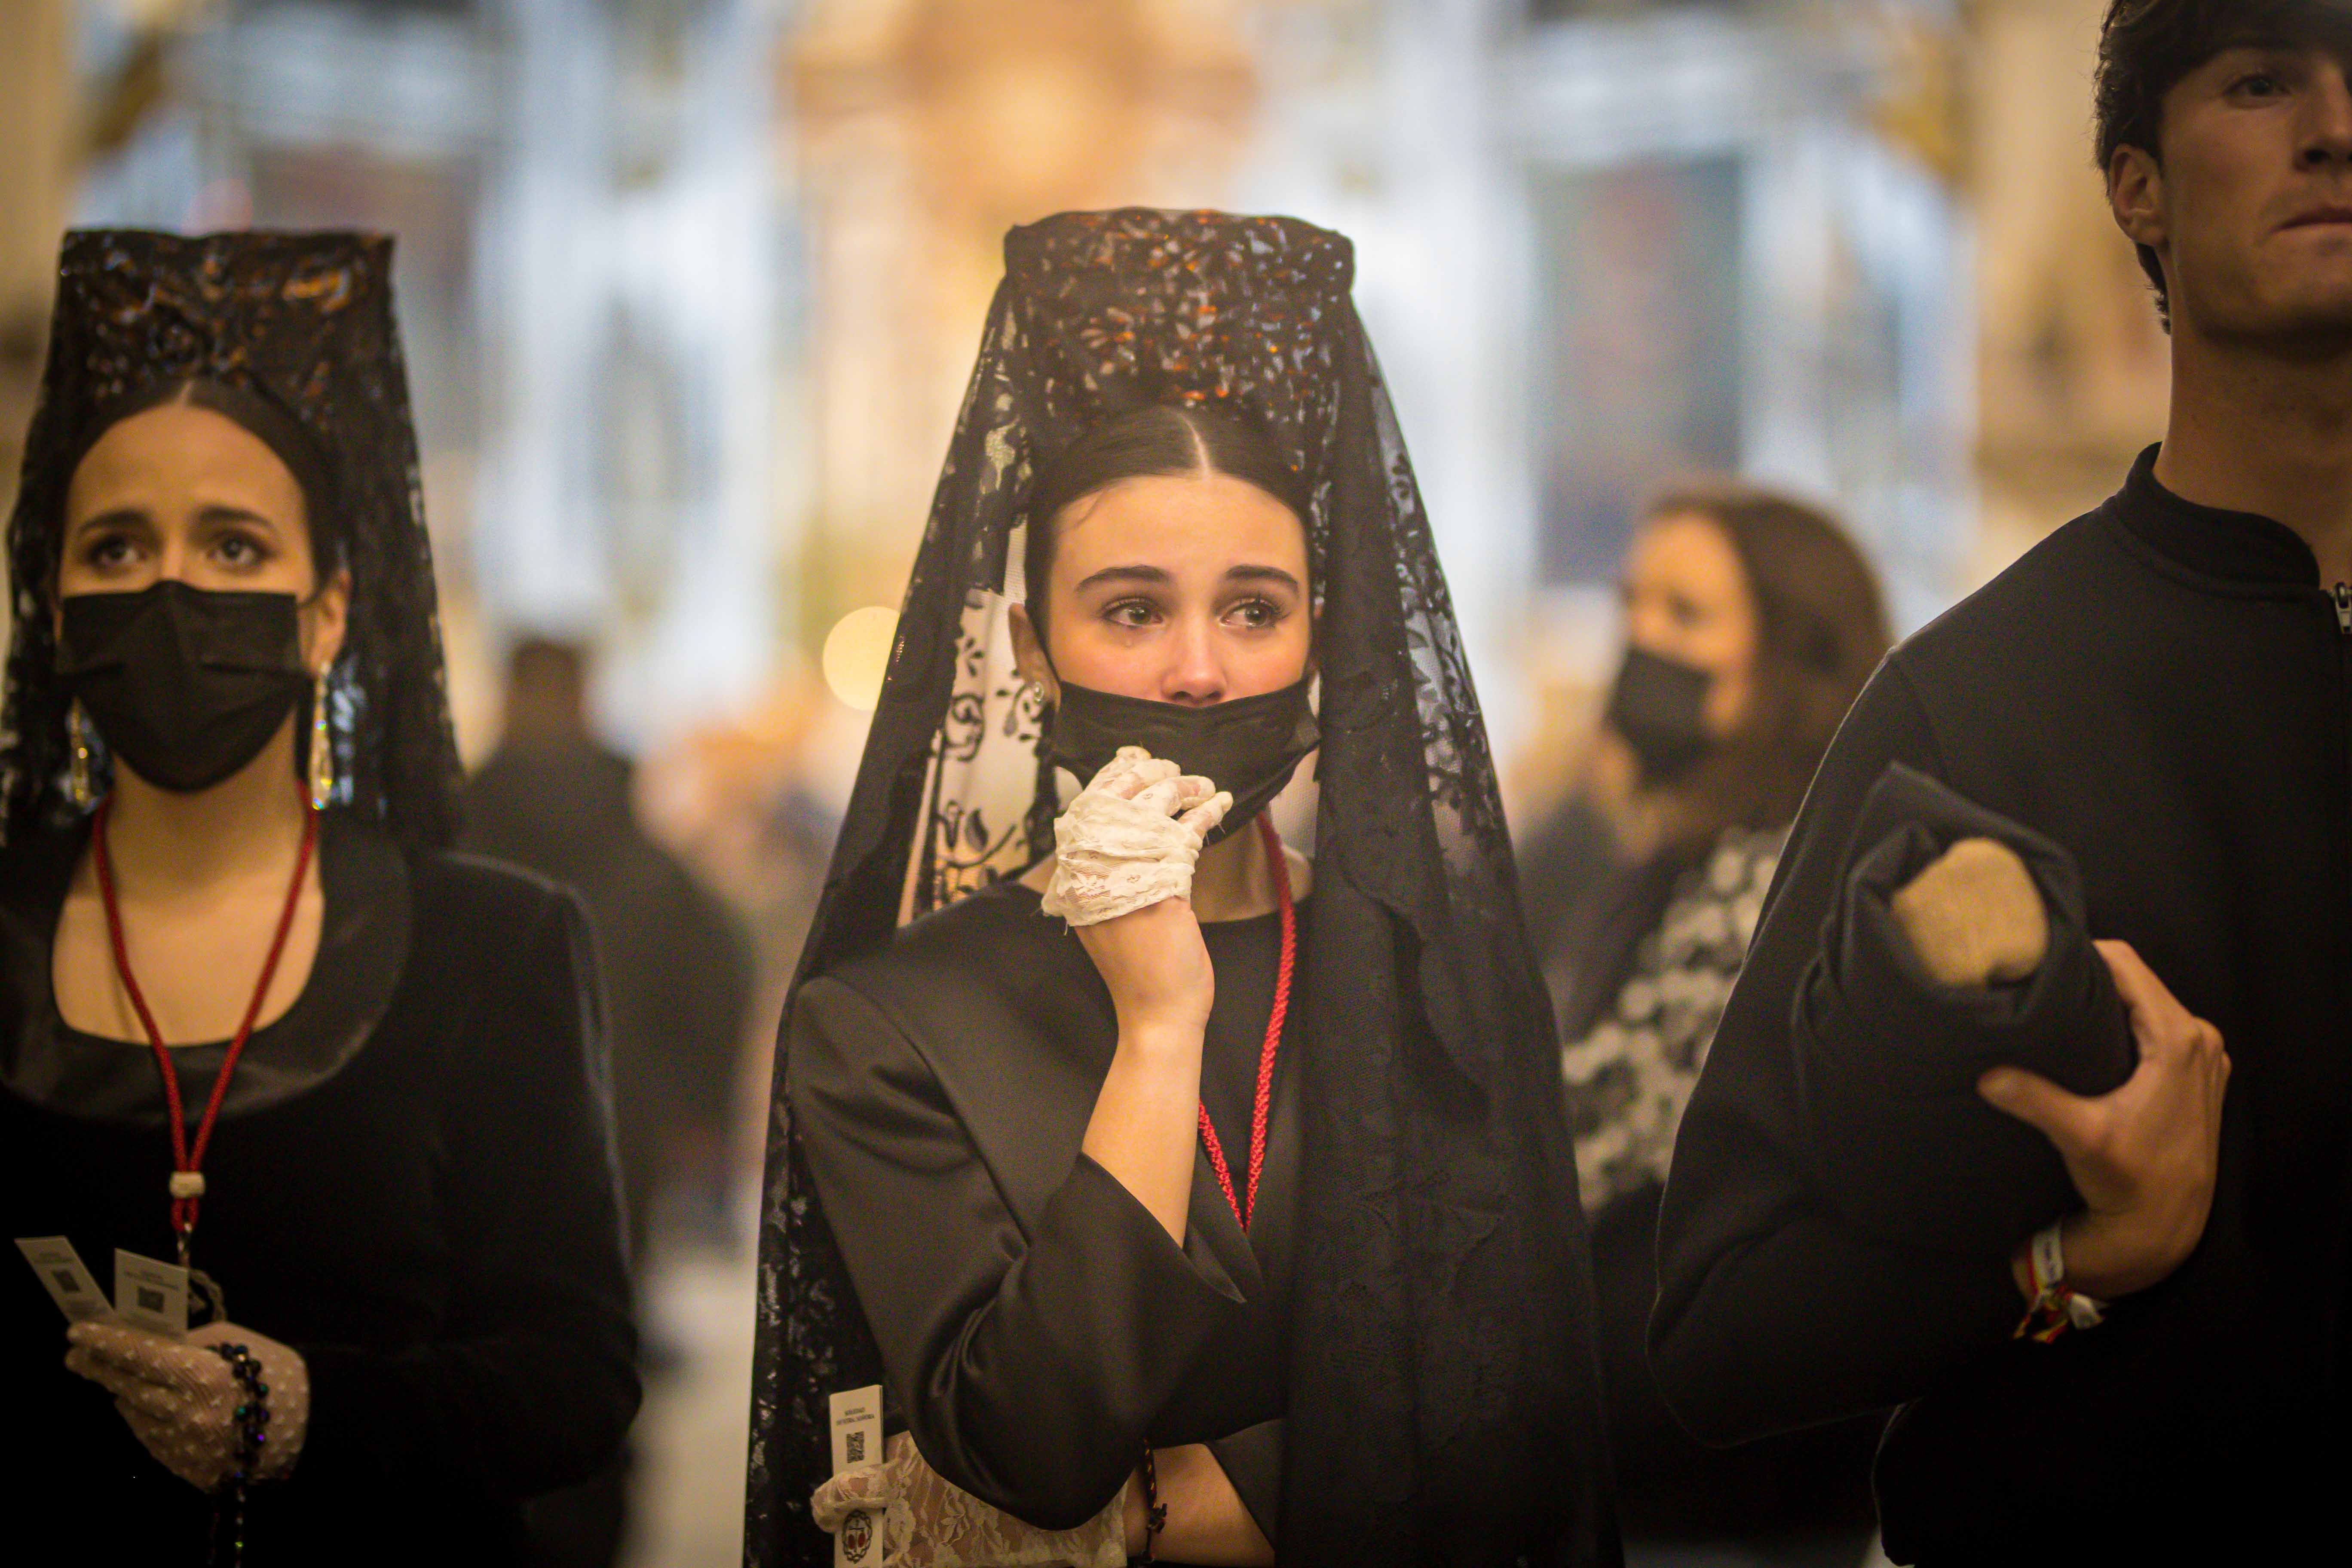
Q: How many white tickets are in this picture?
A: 3